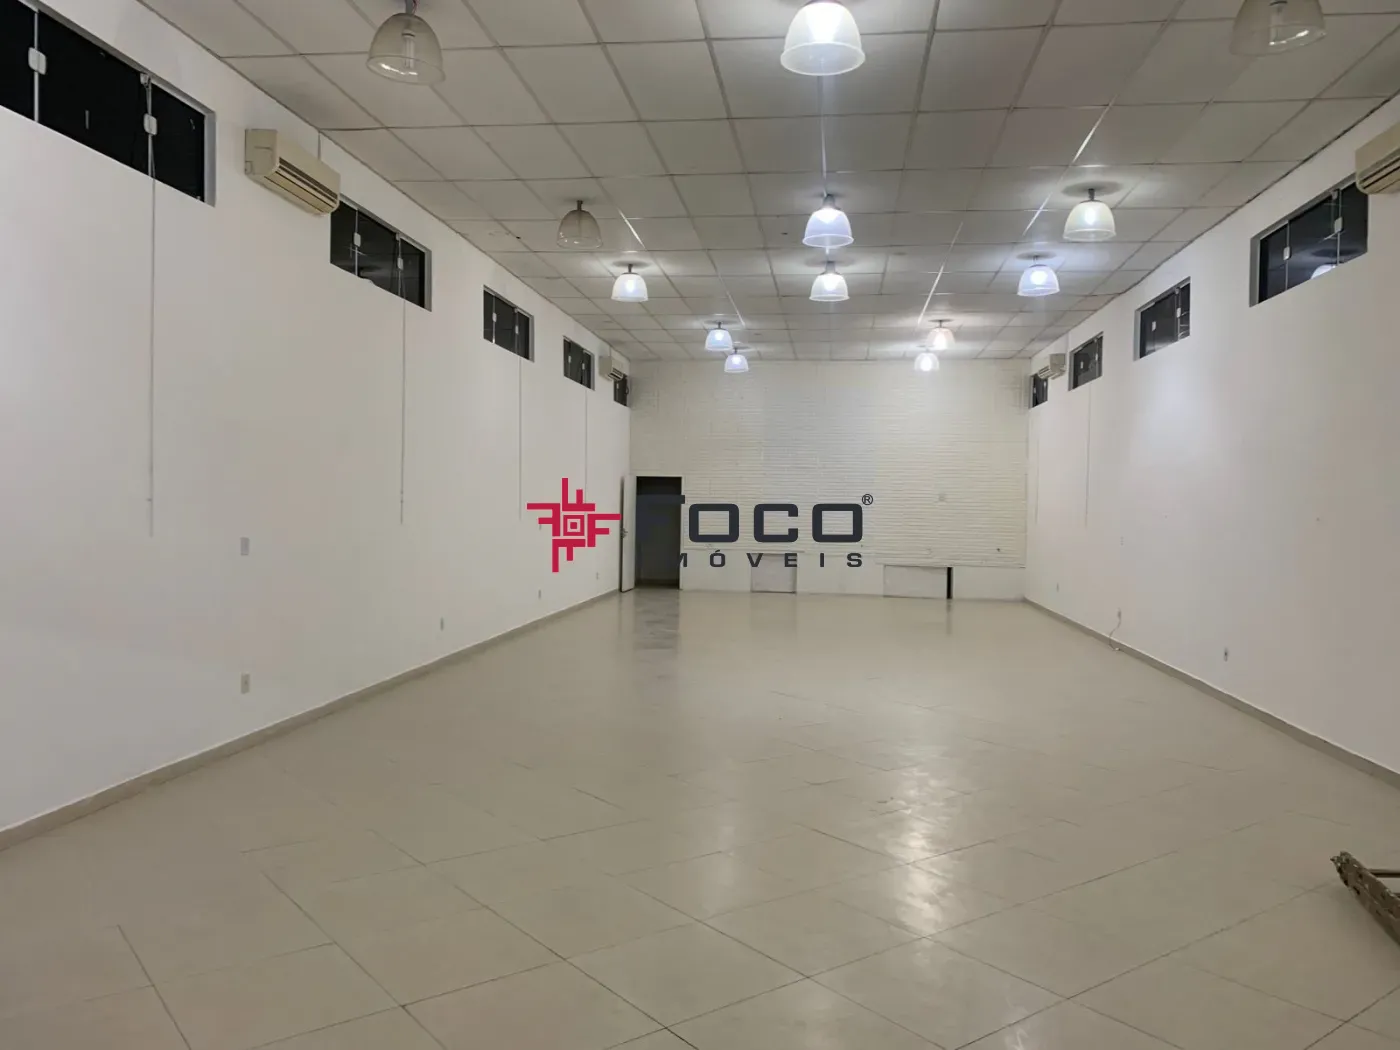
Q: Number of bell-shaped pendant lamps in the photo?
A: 13